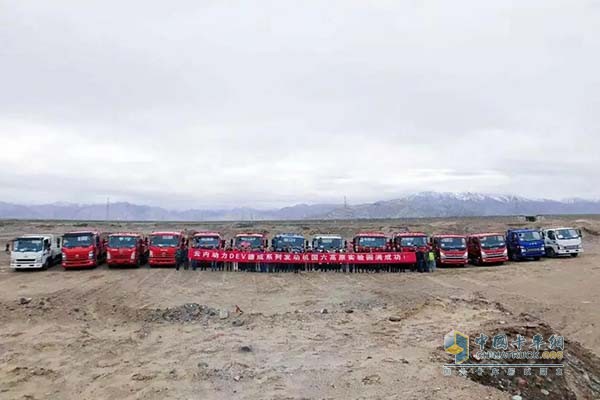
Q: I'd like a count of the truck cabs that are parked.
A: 14